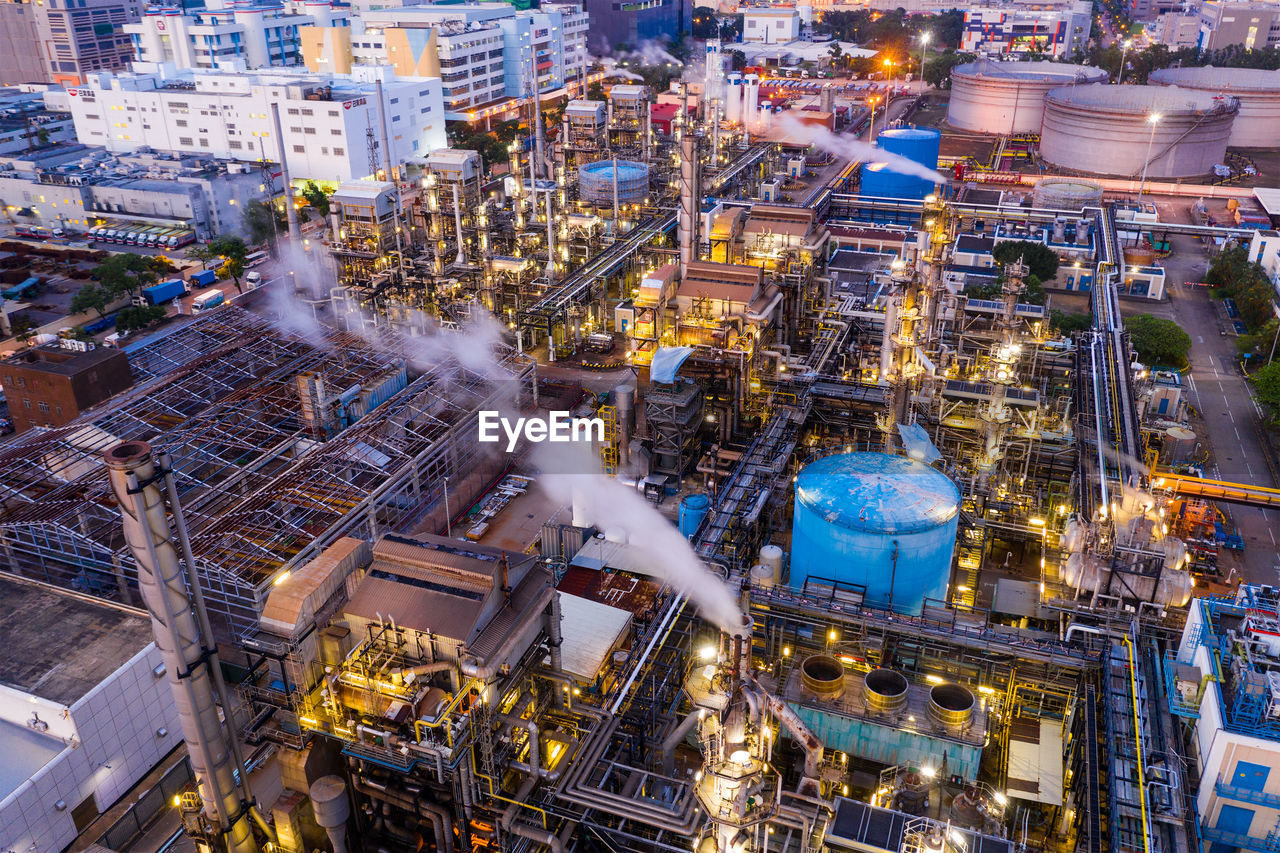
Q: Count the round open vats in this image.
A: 3